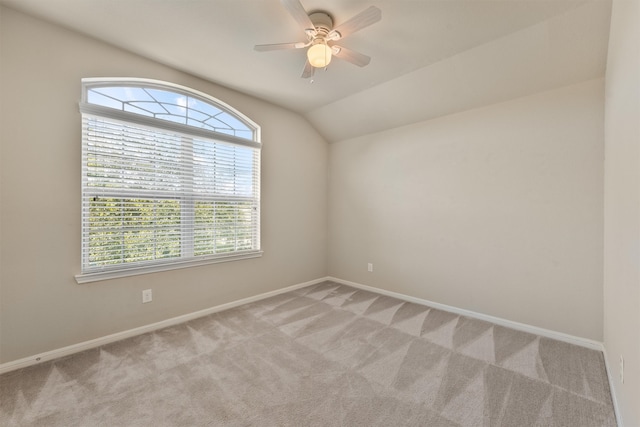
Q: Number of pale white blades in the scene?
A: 5